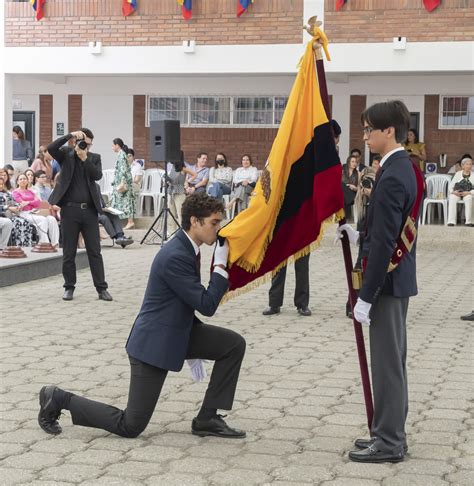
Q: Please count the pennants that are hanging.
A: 6